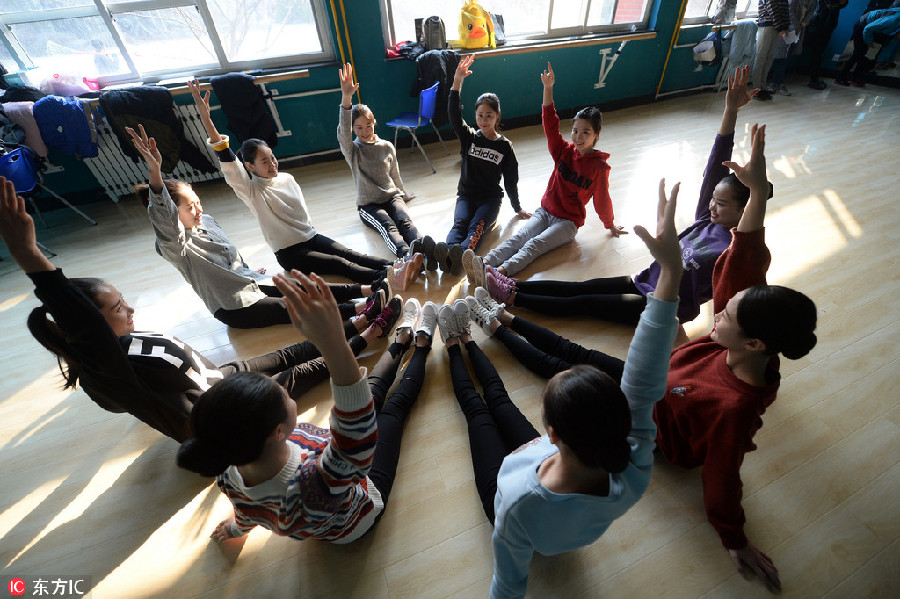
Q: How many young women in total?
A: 10